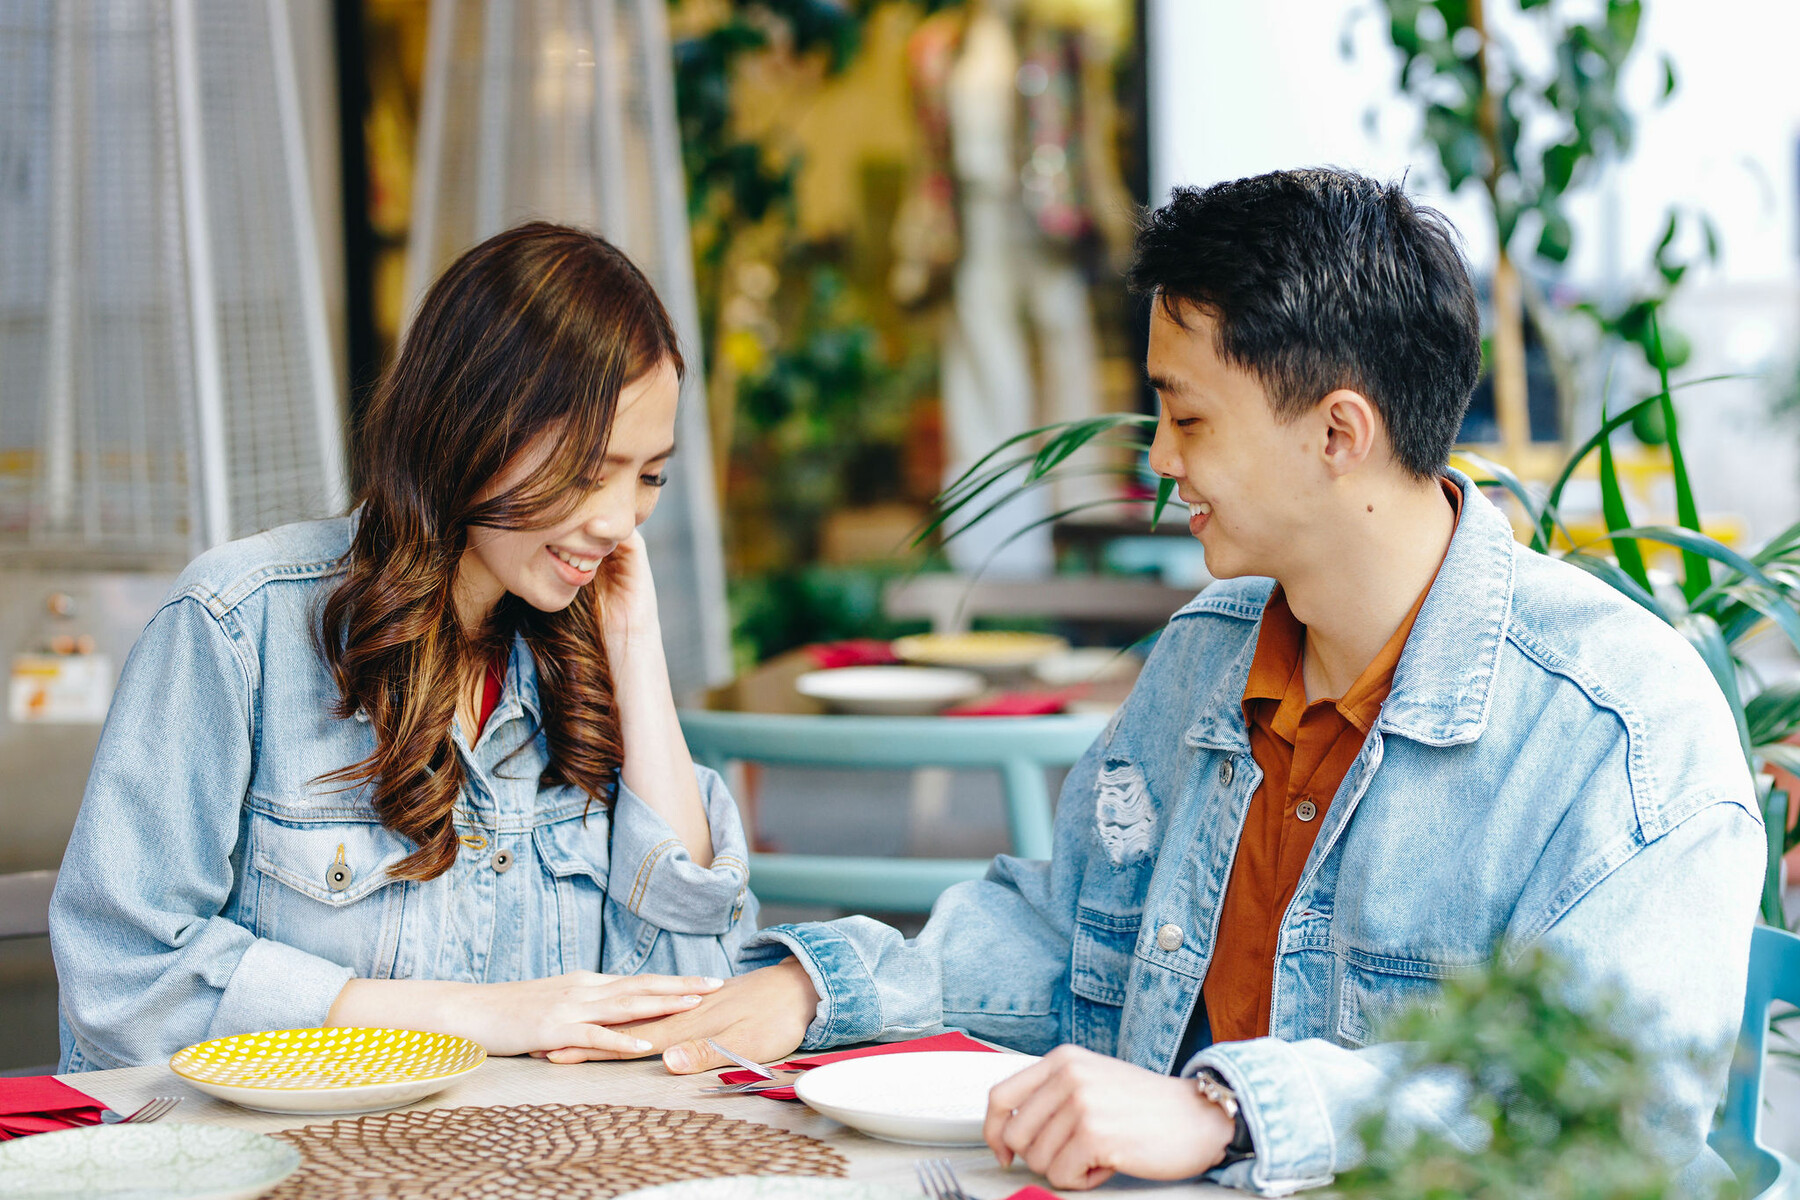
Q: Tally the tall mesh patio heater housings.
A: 2